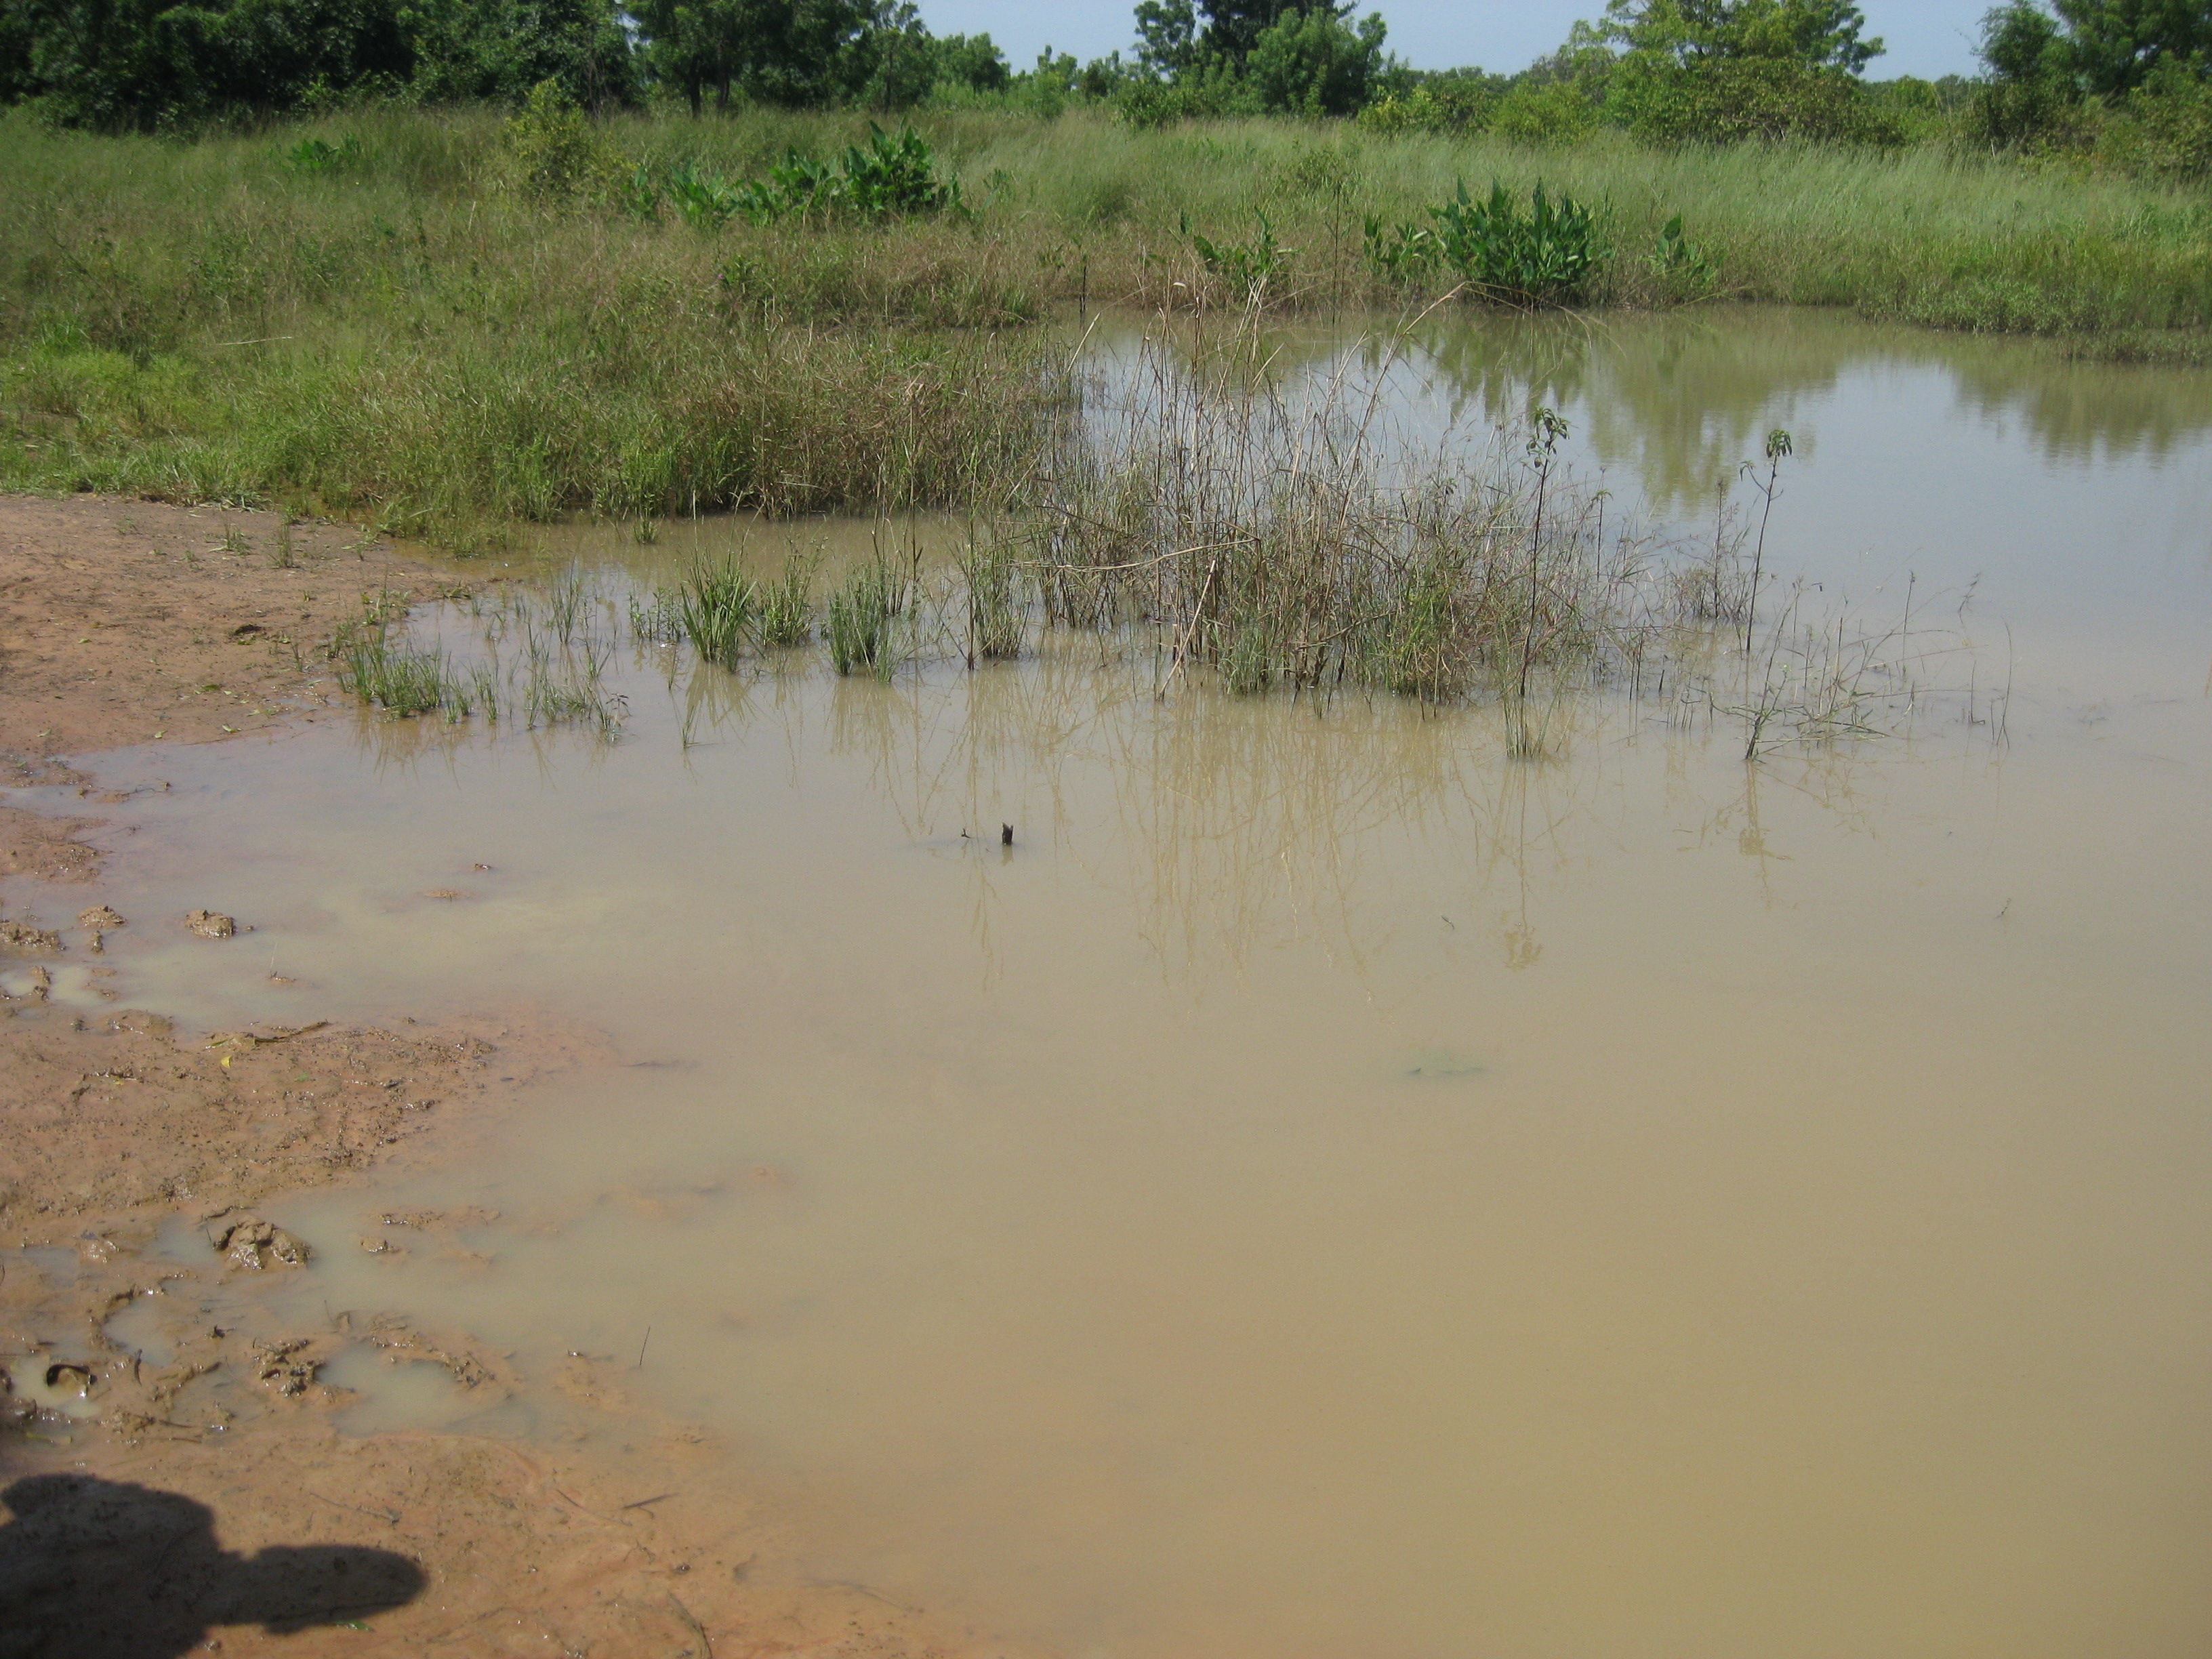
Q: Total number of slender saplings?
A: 2